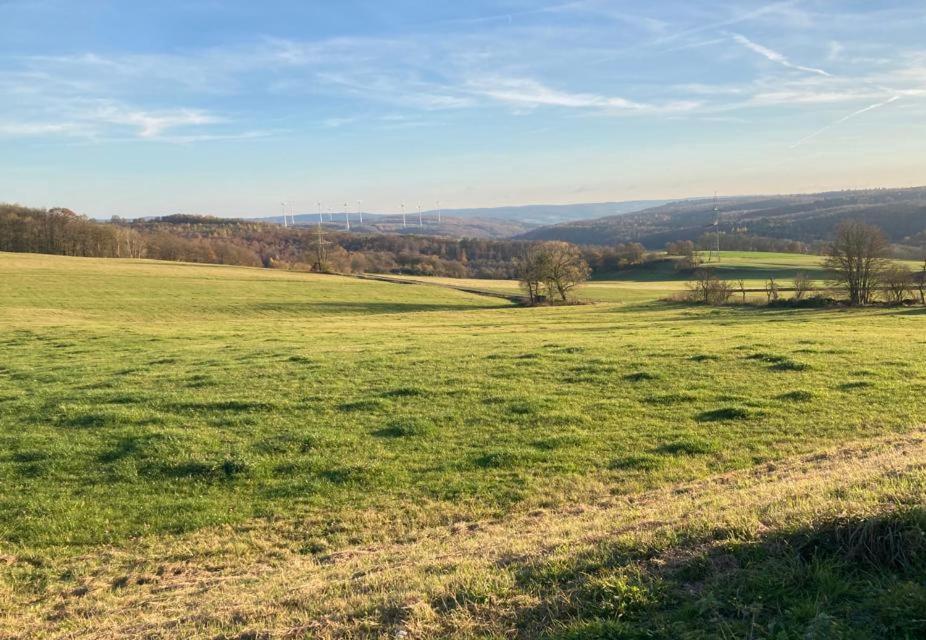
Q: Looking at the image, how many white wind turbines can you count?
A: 9